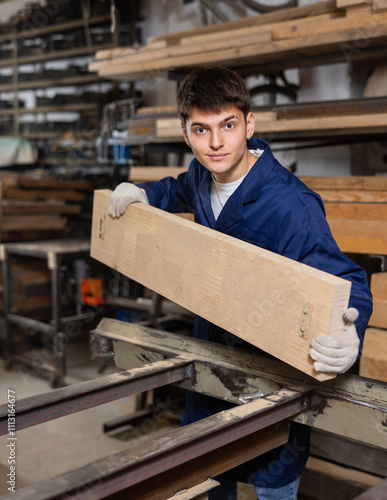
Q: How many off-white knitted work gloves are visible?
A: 2